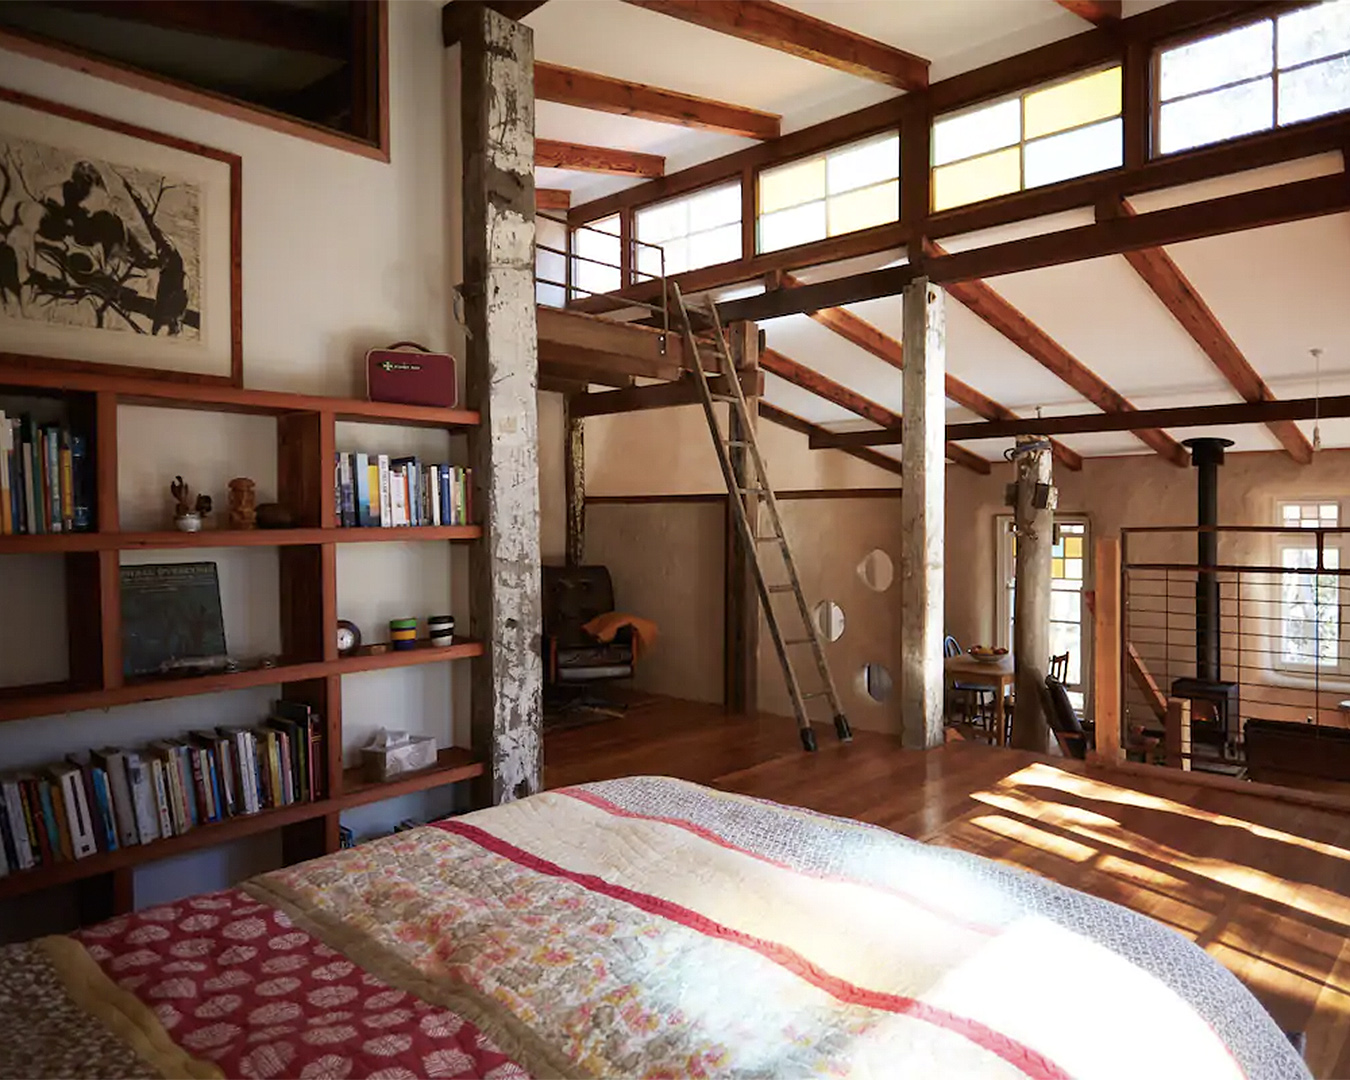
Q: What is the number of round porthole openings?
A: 3